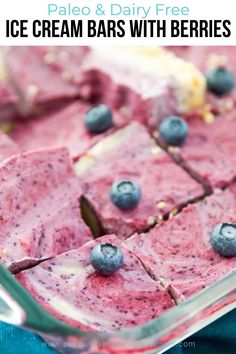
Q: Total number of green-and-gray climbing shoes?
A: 0